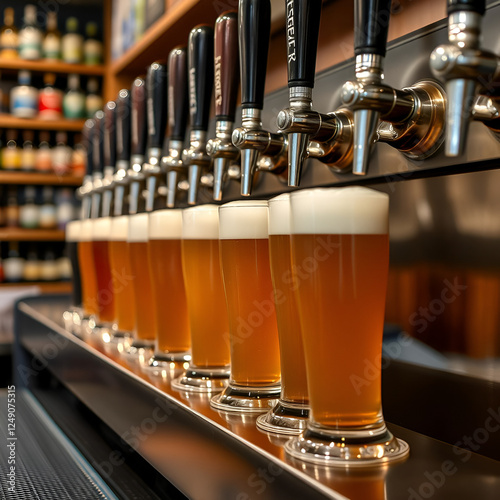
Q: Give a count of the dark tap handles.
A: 13